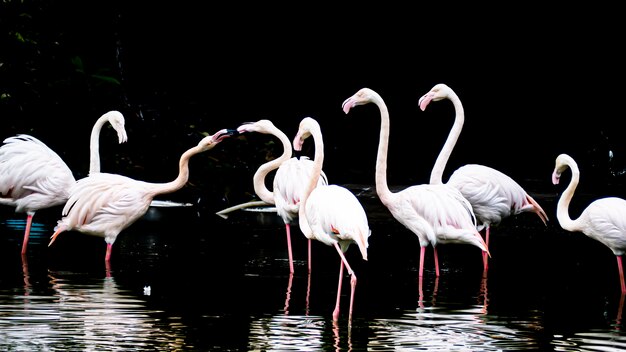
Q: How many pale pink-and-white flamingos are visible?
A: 7